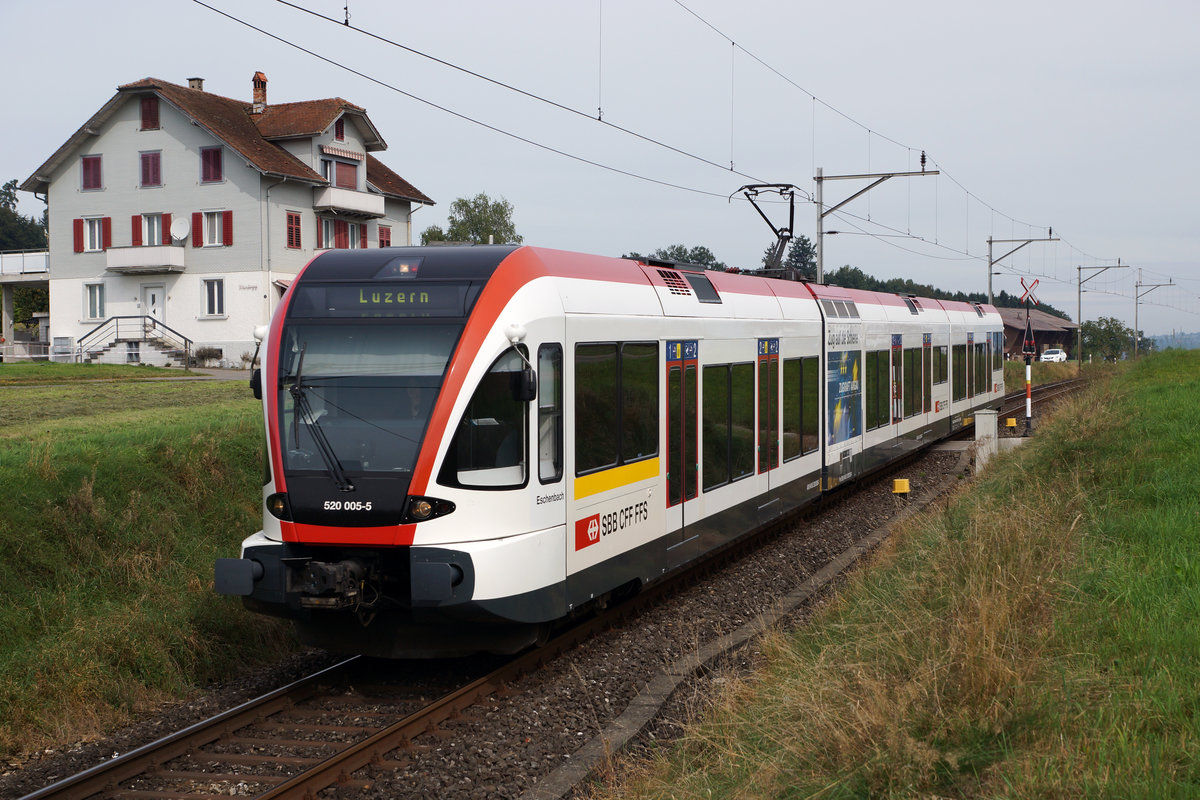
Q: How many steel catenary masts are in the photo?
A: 4